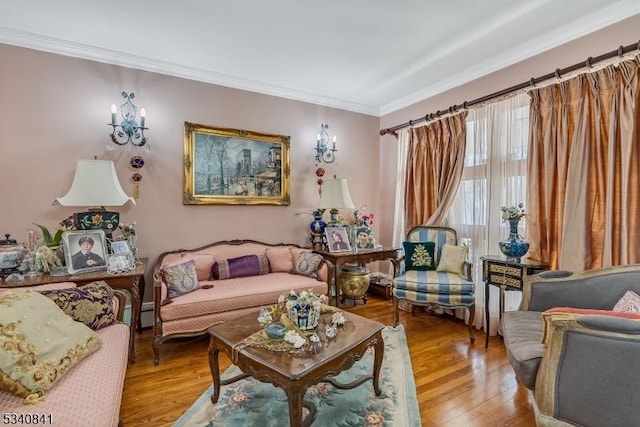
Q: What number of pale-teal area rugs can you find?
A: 1